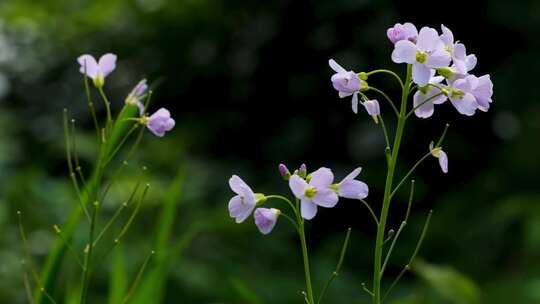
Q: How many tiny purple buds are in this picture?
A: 2